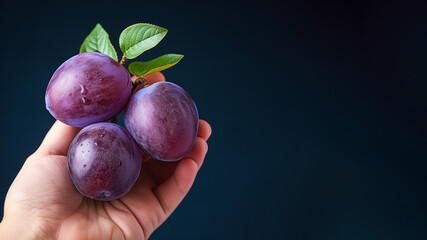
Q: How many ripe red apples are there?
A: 0